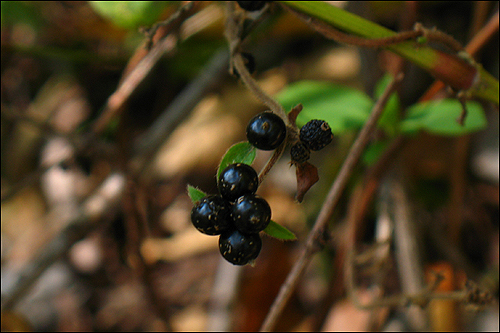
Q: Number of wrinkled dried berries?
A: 2